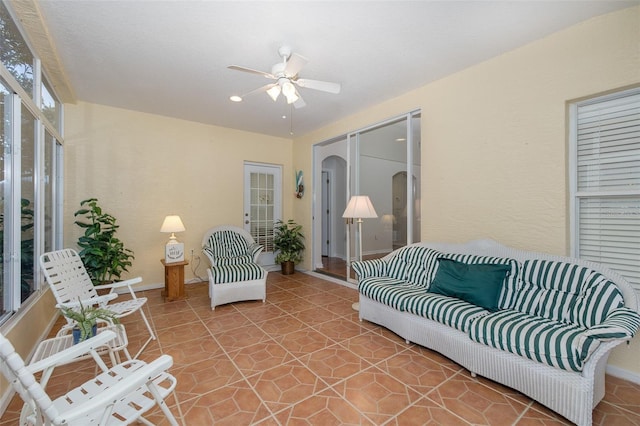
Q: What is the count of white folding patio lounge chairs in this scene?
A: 2